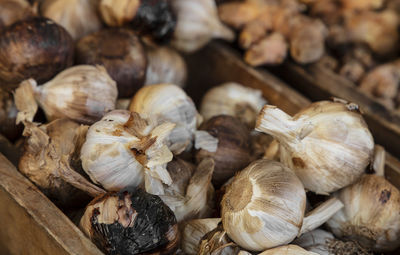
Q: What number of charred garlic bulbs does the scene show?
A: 2